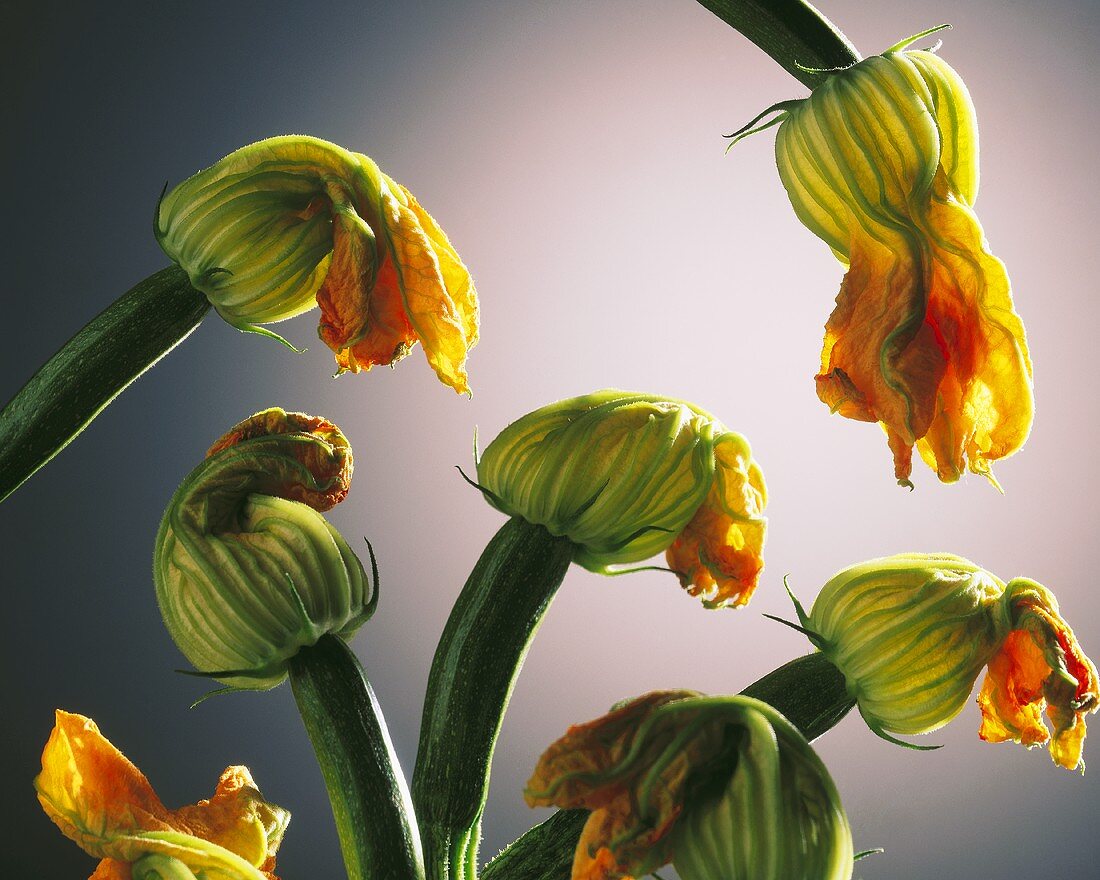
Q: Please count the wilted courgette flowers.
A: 7